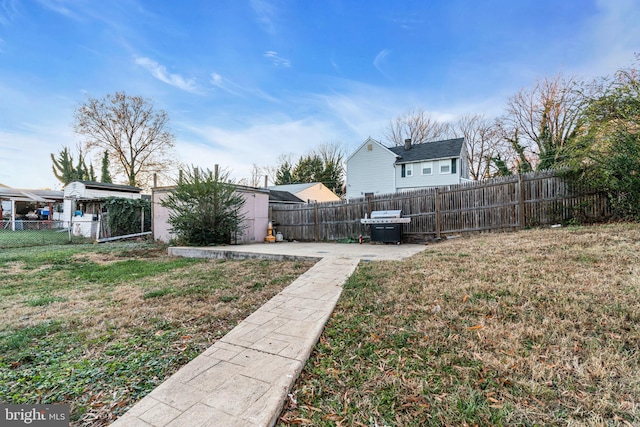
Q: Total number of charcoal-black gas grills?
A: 1